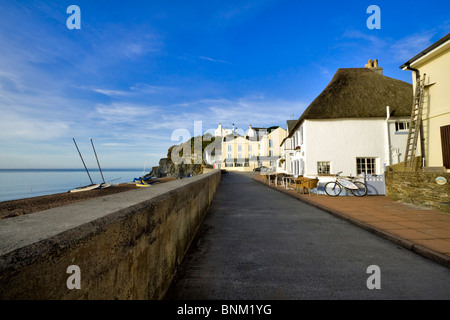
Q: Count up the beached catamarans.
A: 2